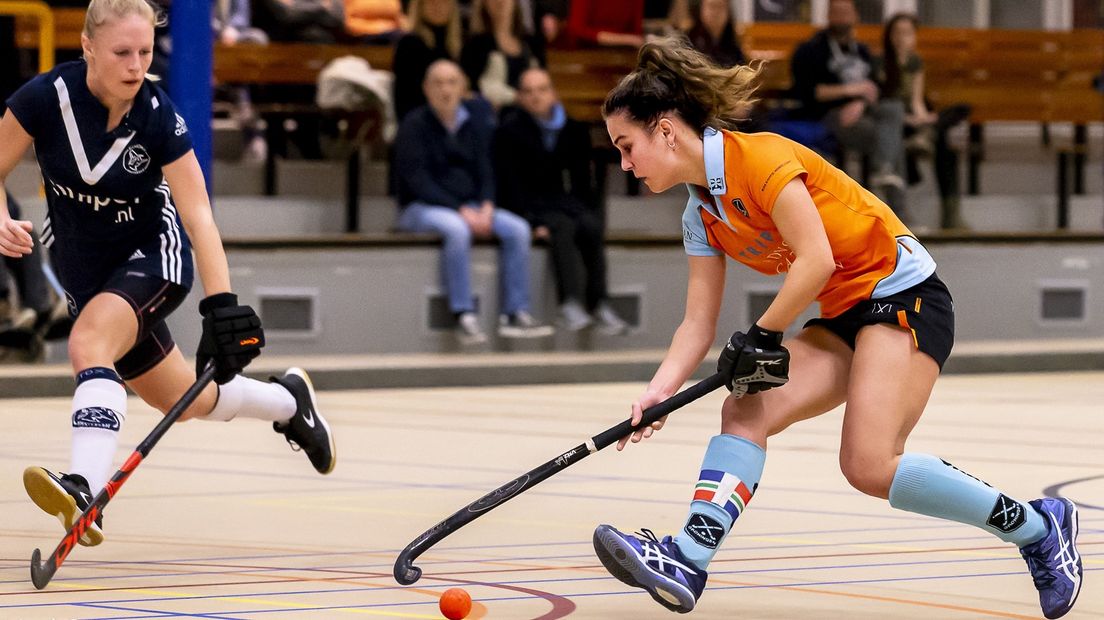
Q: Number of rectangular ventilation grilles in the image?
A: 5